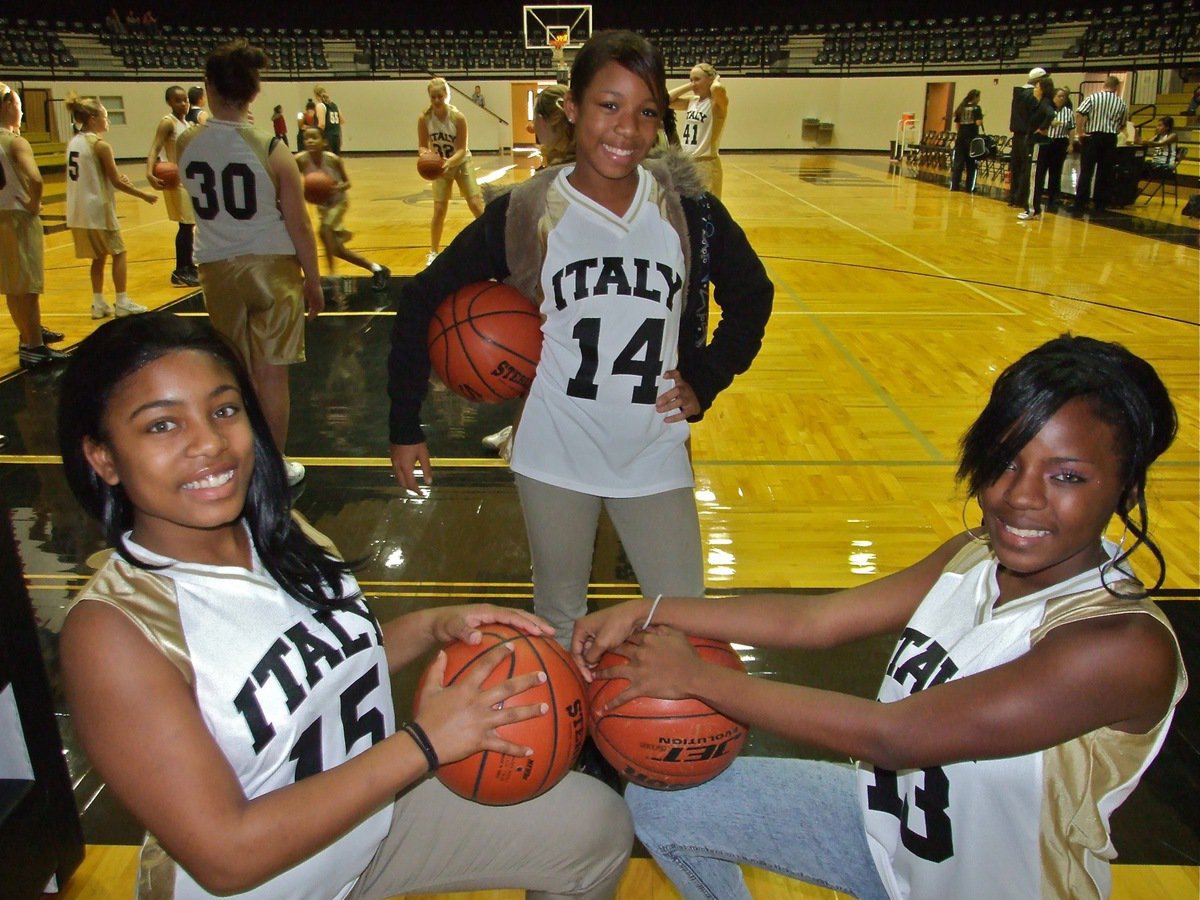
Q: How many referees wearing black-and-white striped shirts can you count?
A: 2